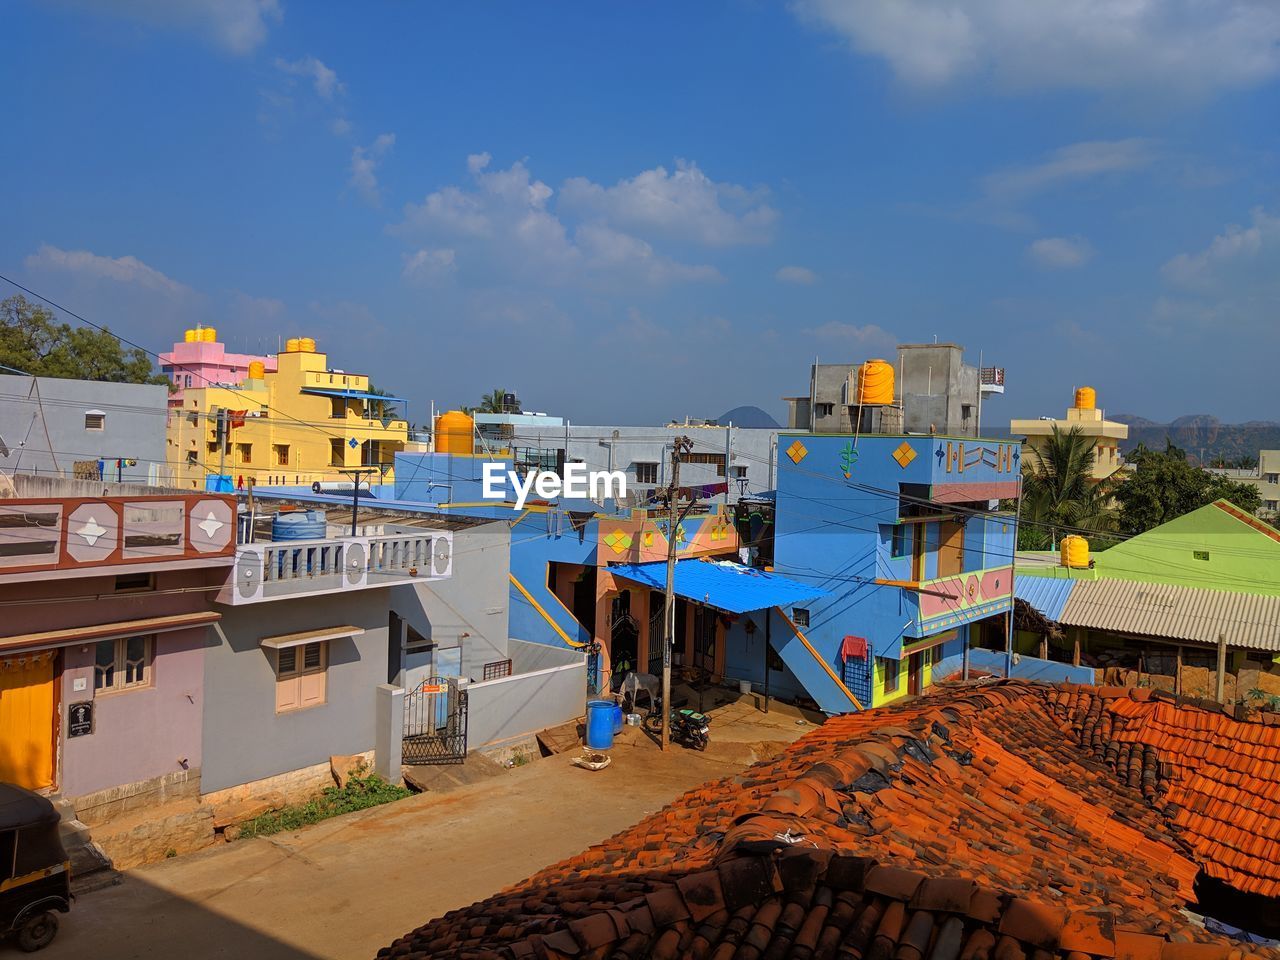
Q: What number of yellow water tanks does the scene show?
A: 10